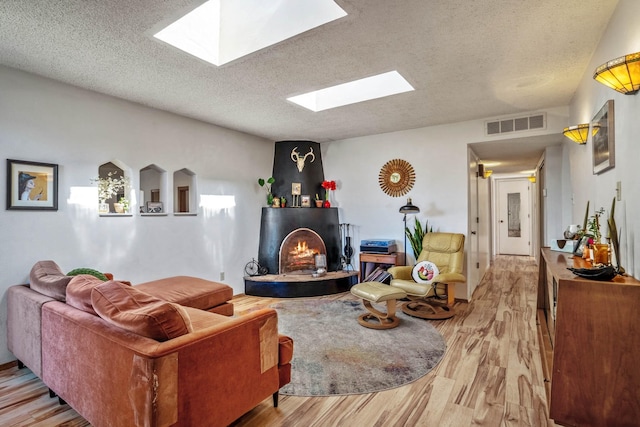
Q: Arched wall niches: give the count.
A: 3